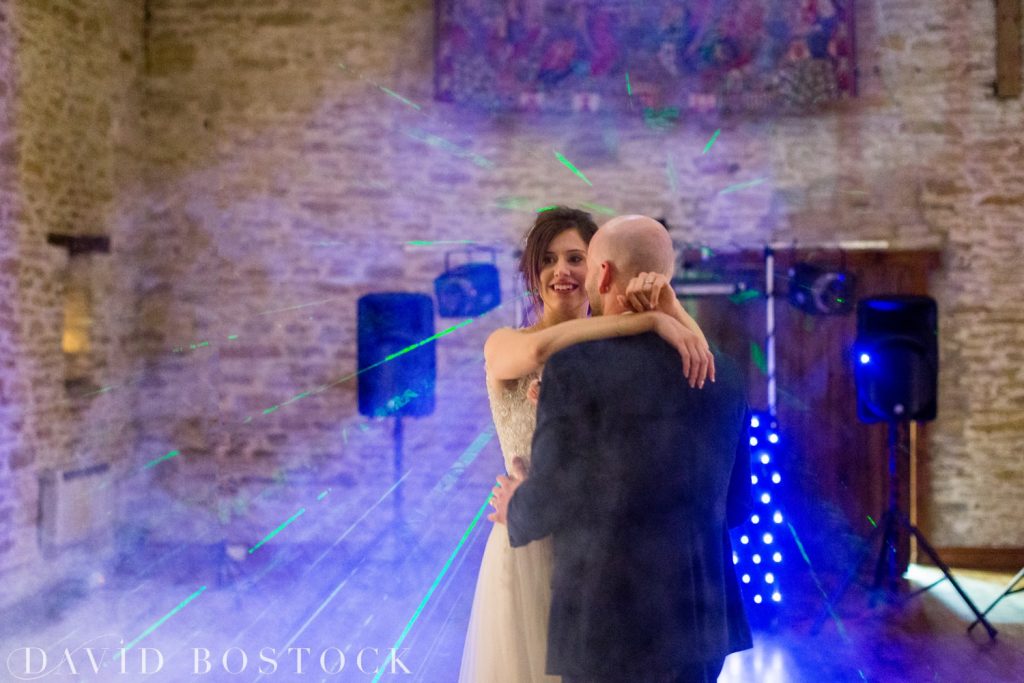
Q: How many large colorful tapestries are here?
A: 1